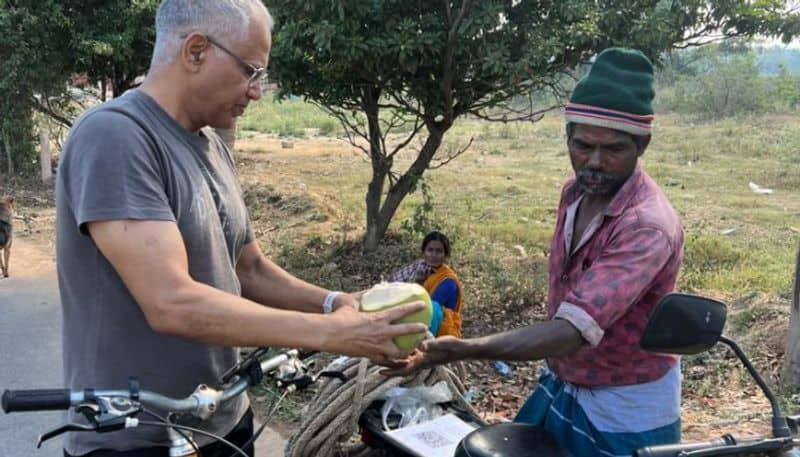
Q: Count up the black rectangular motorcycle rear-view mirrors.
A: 1